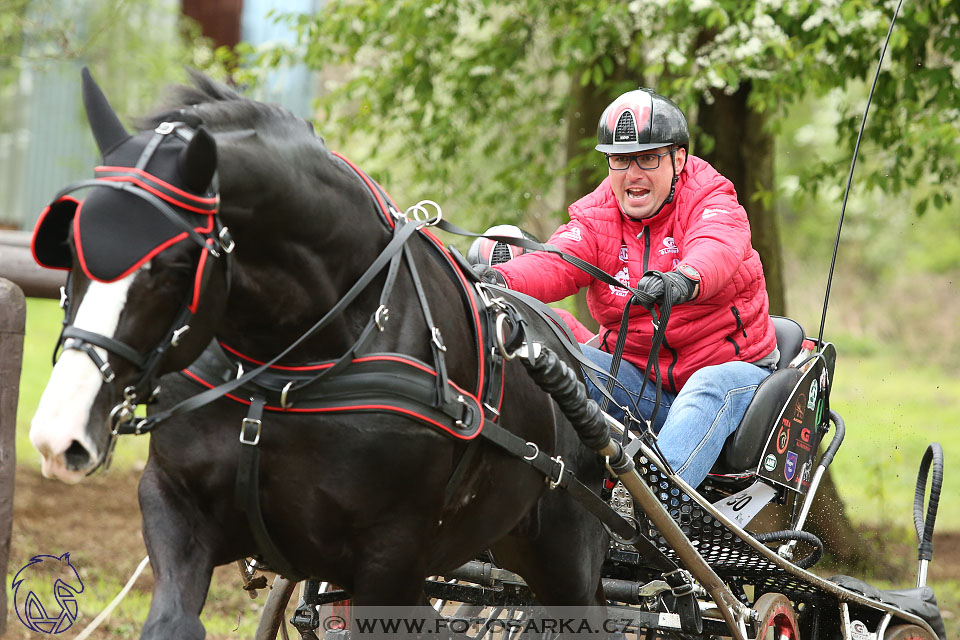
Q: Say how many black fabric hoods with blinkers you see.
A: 1